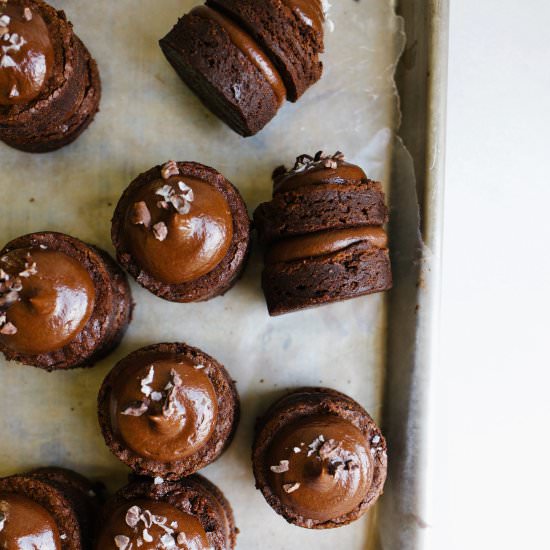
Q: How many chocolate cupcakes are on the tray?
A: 9